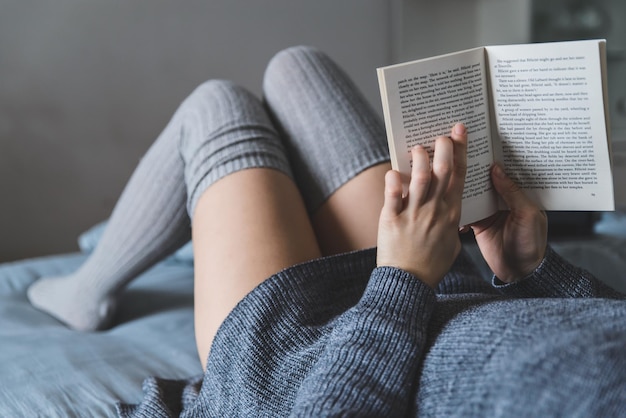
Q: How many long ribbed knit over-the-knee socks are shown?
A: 2